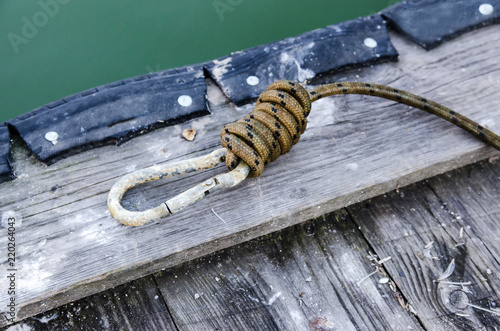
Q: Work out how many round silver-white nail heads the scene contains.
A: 5